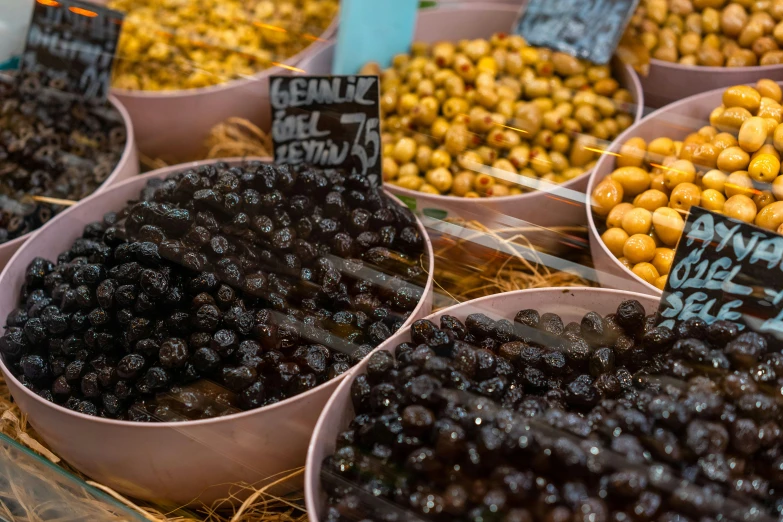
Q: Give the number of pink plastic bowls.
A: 7